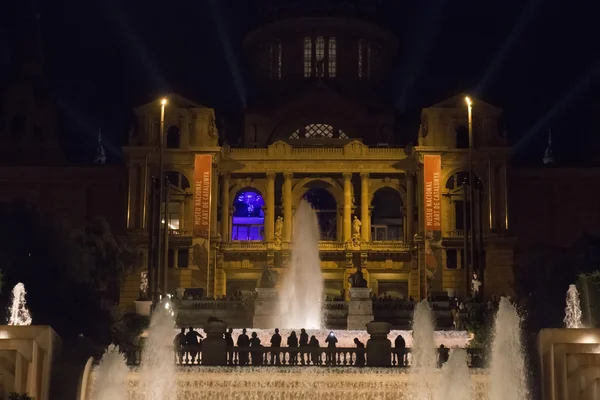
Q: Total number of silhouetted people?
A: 13